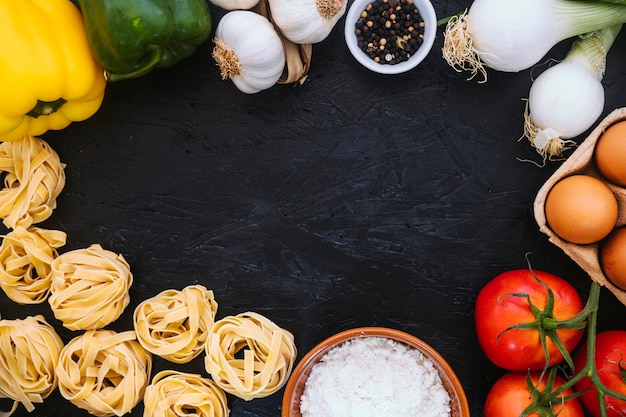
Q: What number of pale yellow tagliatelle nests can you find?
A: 8